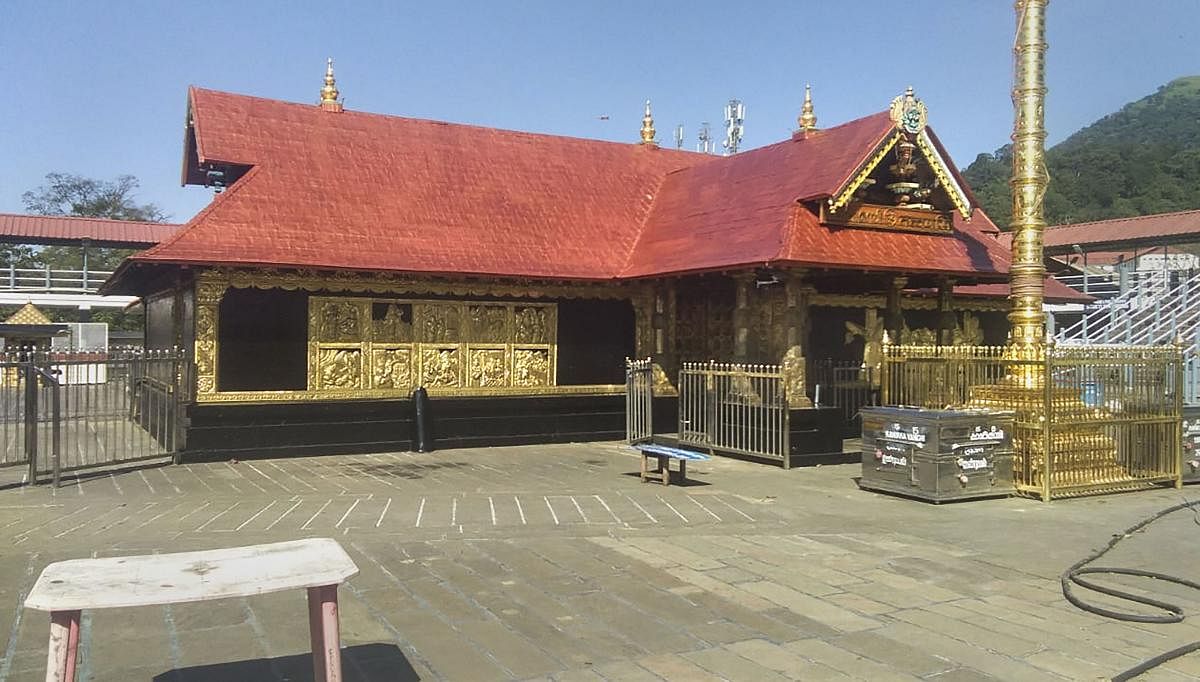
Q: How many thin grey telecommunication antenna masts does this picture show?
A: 3